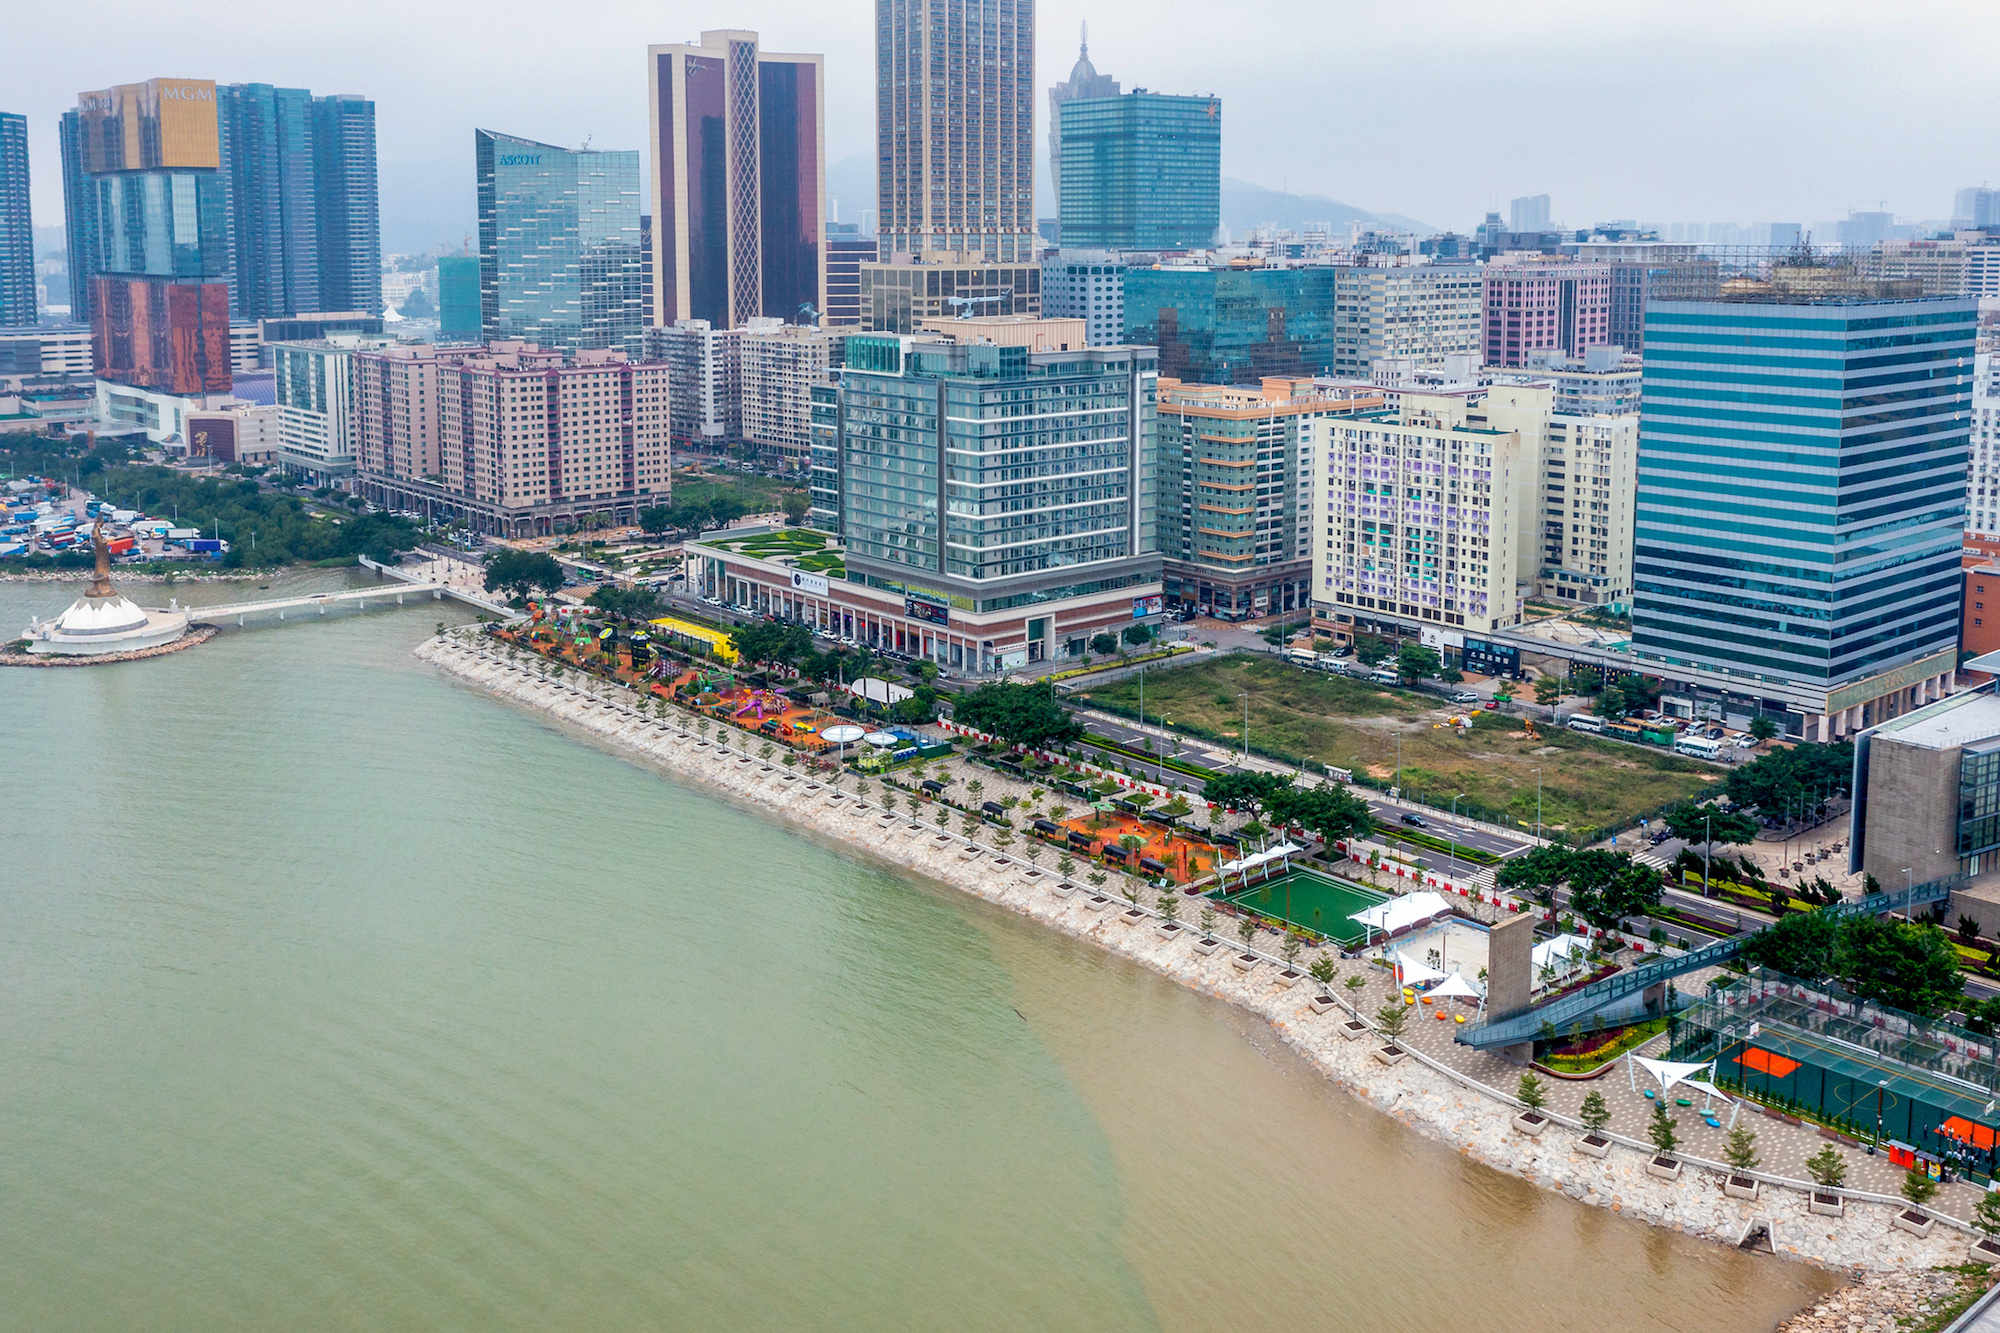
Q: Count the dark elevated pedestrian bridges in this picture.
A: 1